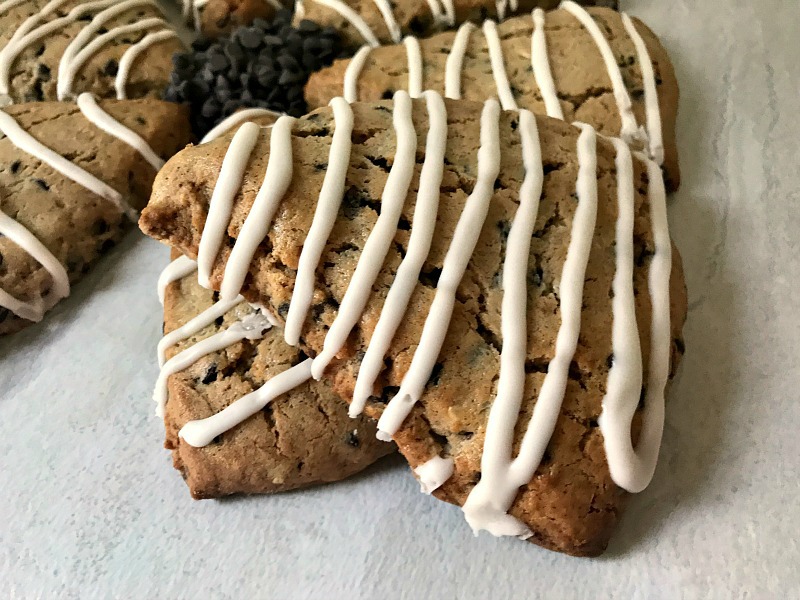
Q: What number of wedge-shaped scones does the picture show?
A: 7